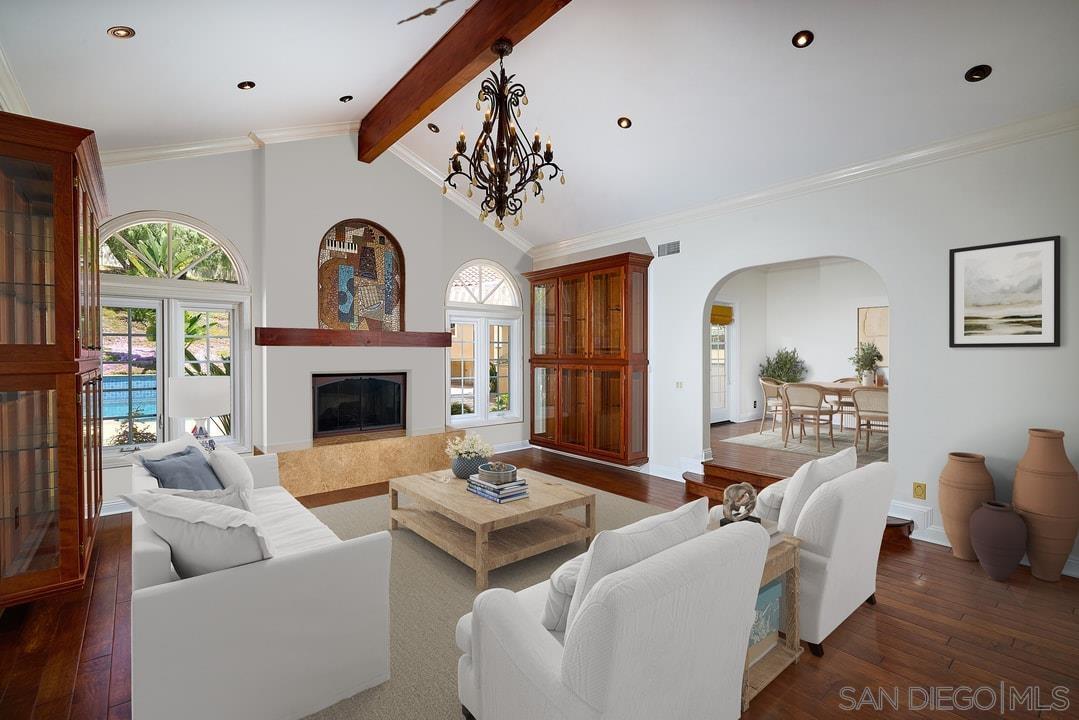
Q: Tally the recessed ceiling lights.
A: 7